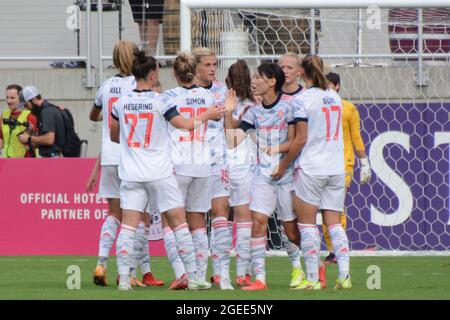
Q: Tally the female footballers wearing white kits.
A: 8